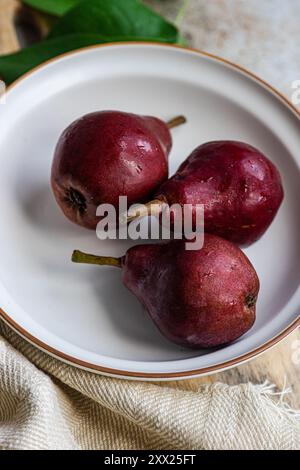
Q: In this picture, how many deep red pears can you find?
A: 3